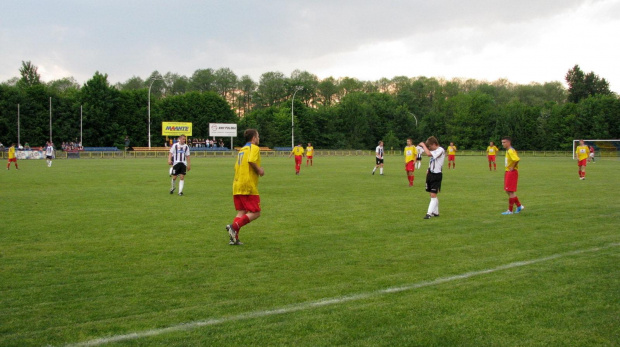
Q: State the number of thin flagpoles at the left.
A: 3